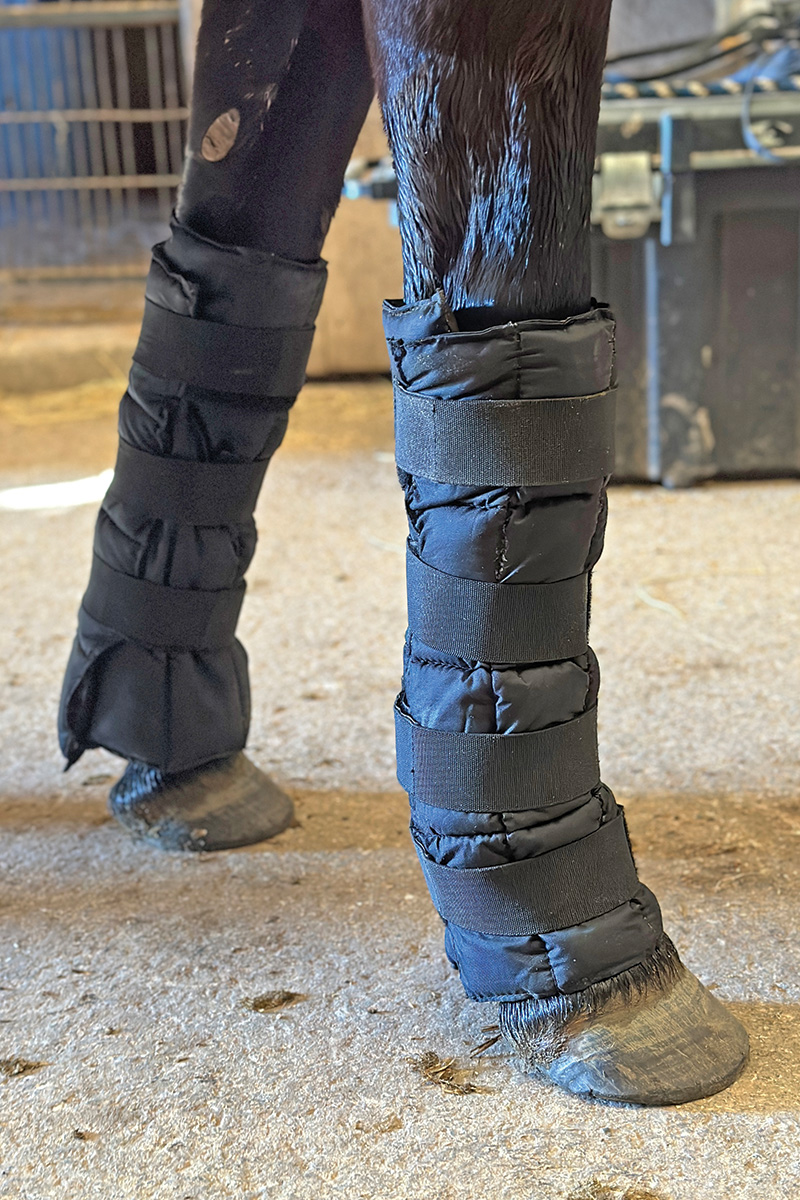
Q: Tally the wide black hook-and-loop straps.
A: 7